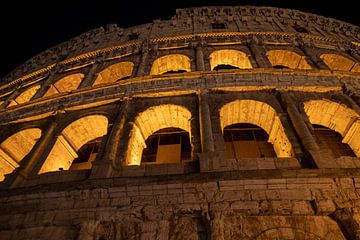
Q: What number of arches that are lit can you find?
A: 12